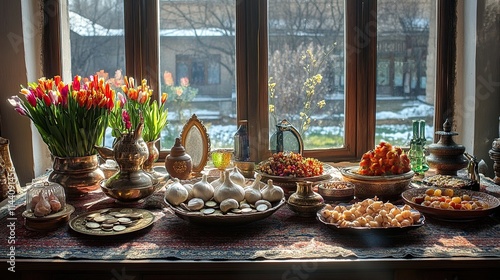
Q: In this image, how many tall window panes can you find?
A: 4